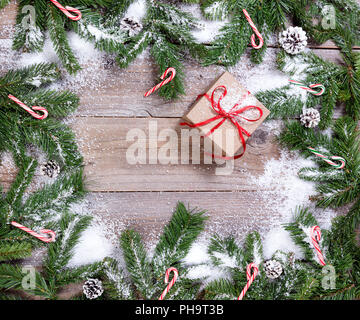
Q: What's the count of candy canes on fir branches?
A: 10